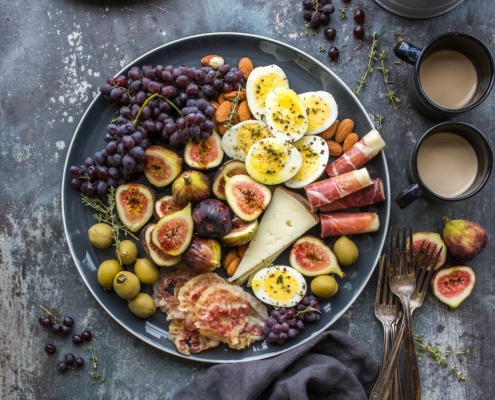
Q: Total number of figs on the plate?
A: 13